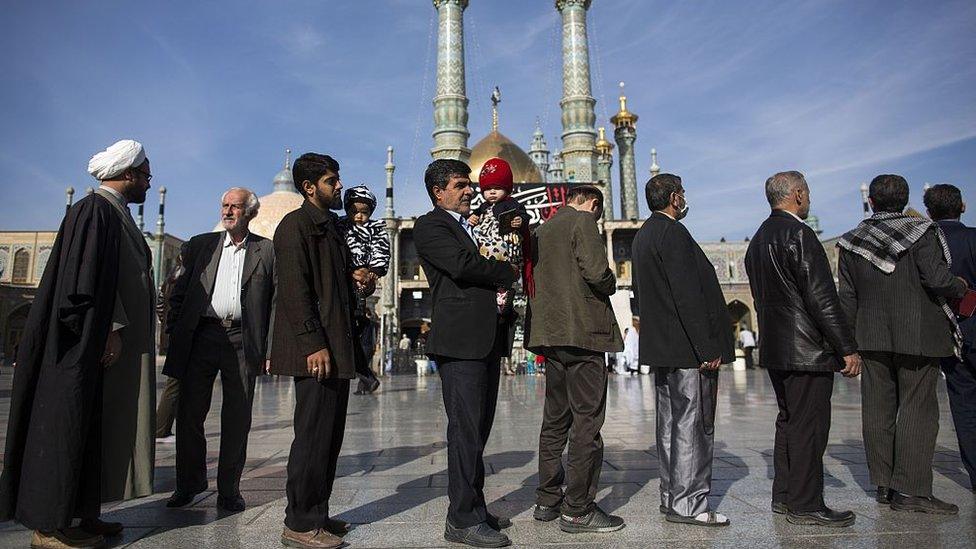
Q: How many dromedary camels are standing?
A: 0